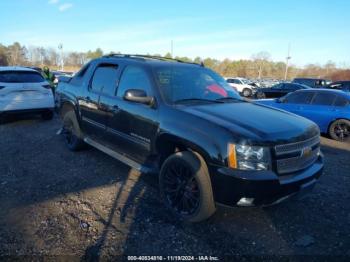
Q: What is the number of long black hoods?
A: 1